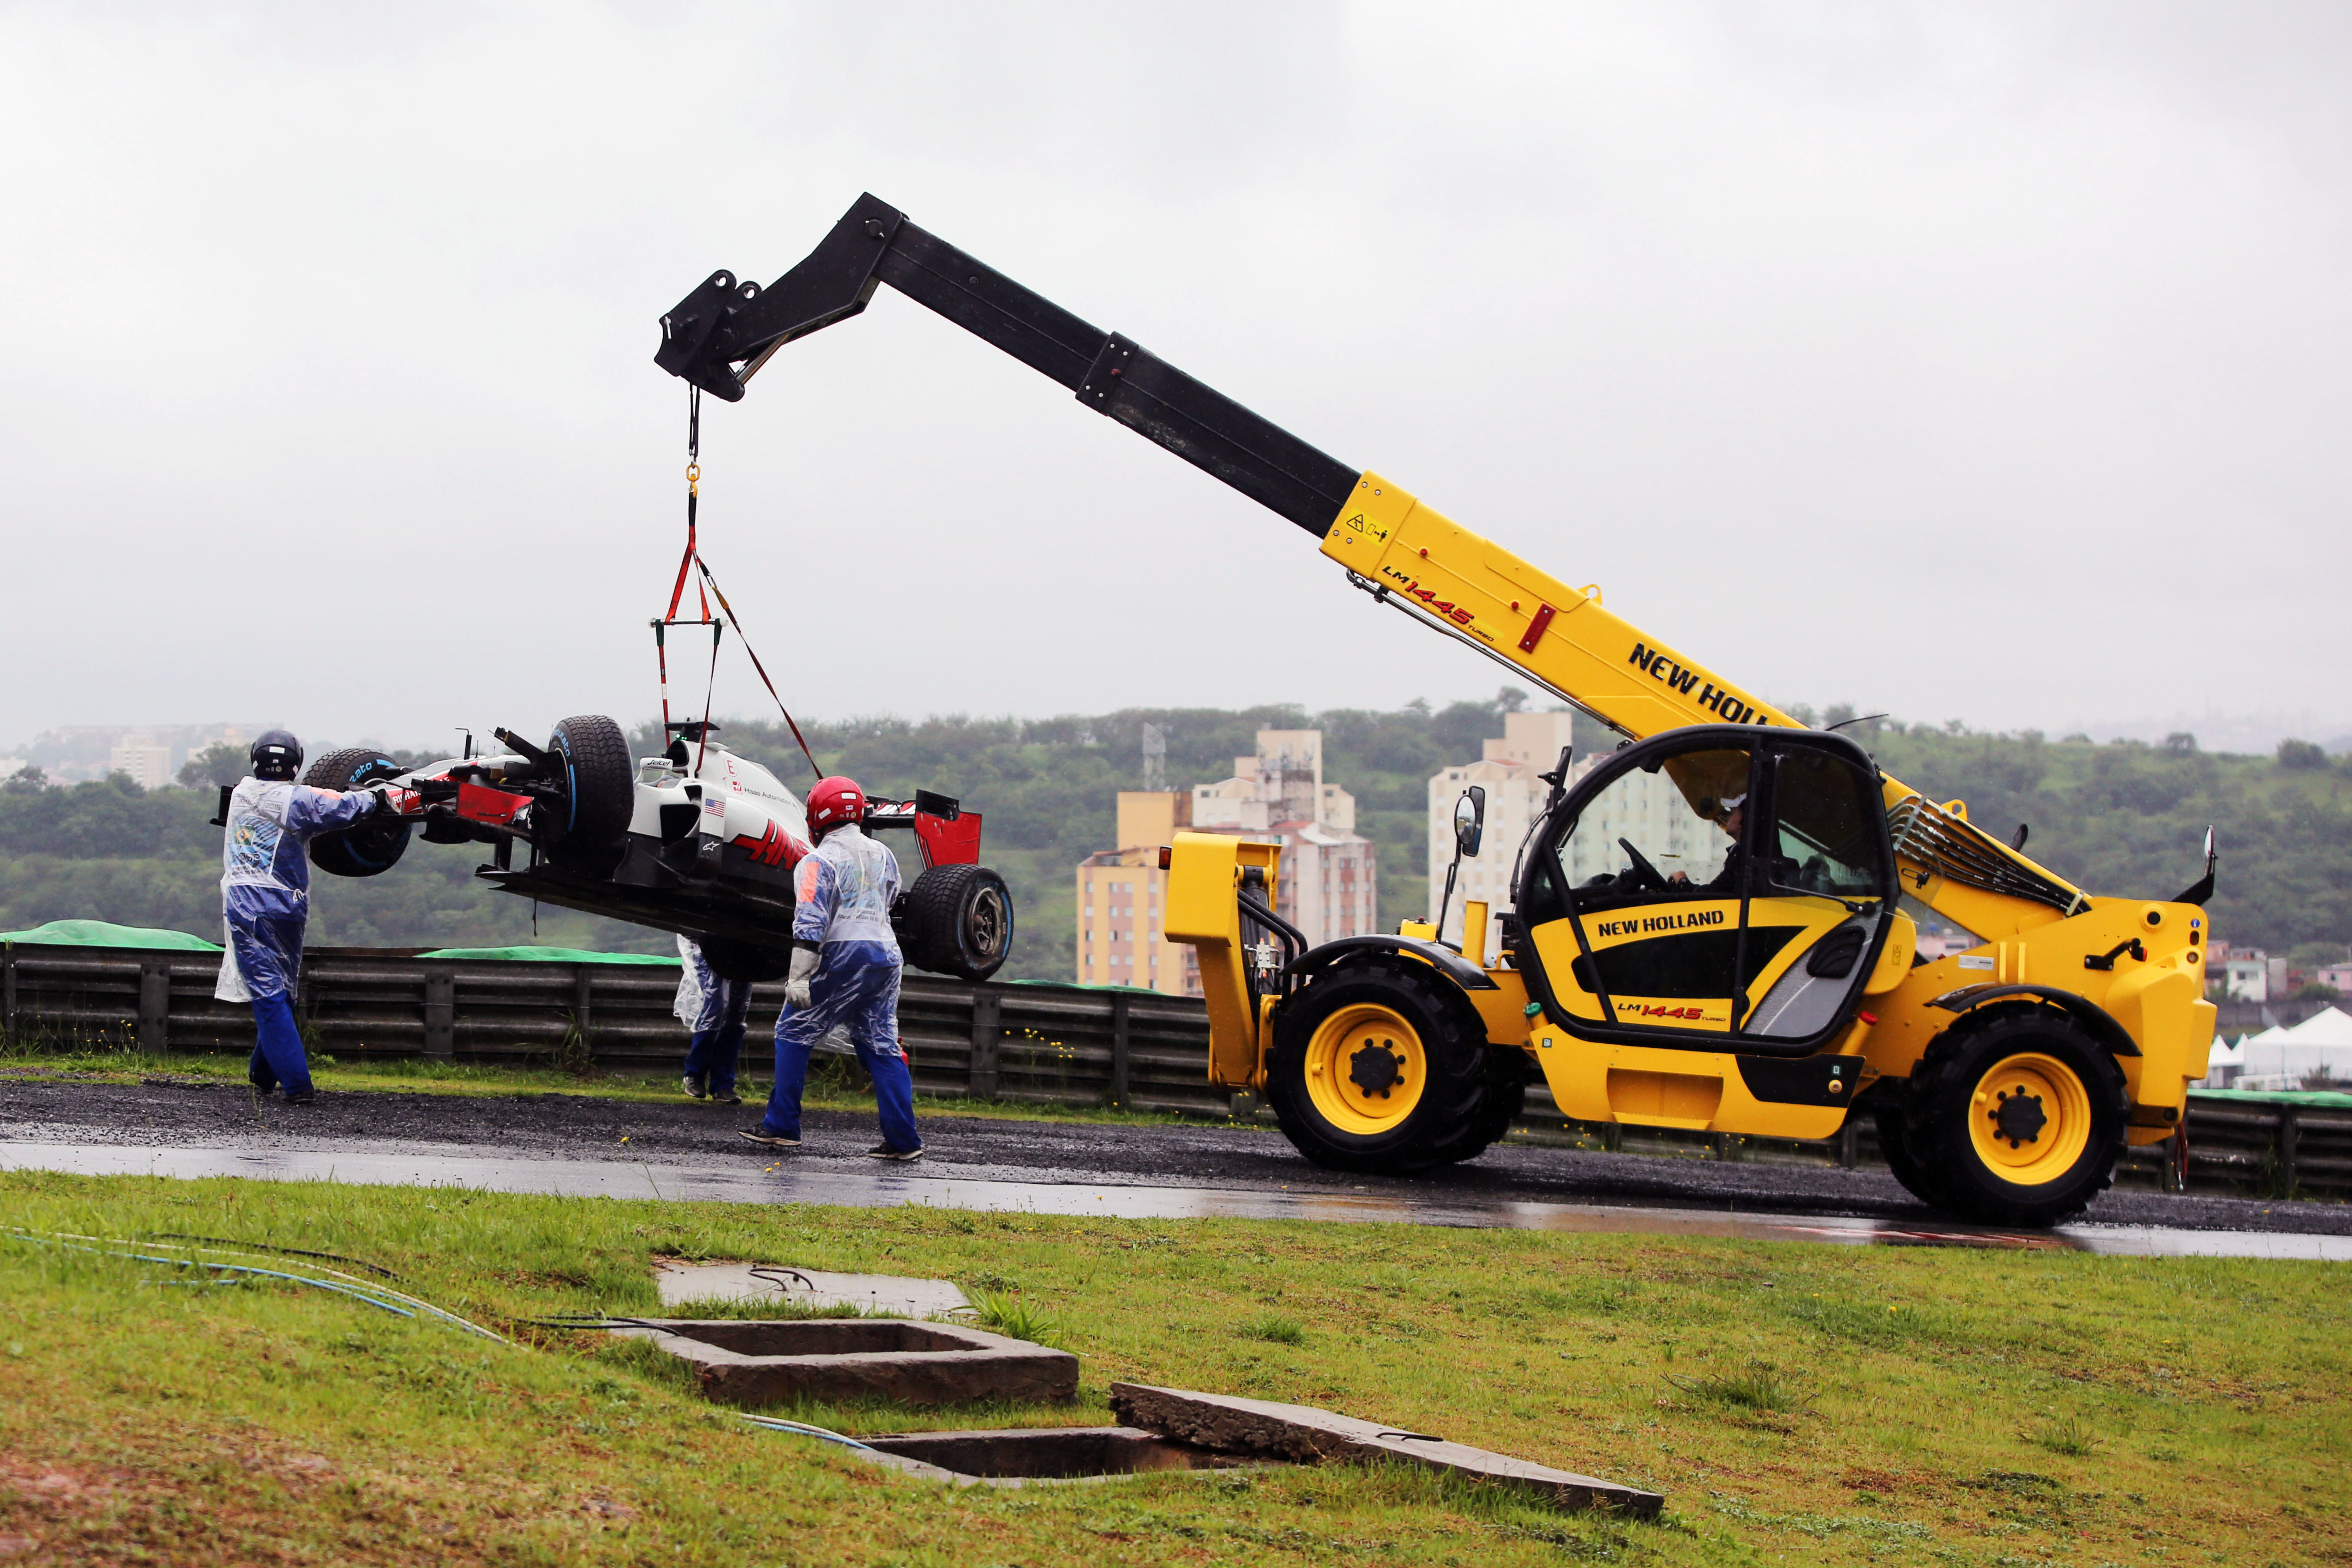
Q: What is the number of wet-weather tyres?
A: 4